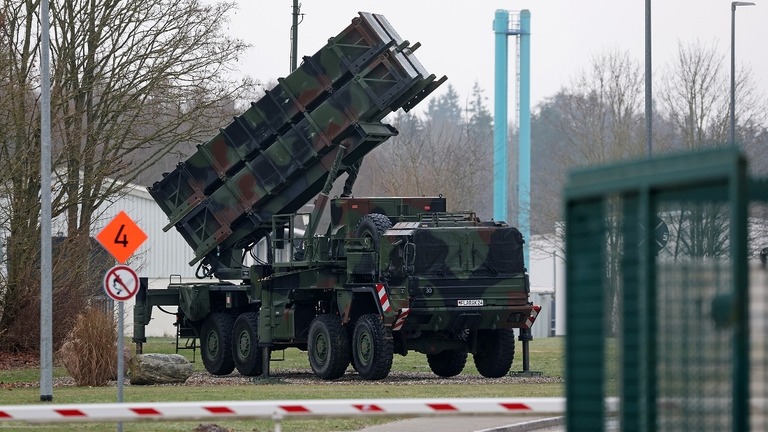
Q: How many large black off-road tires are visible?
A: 7